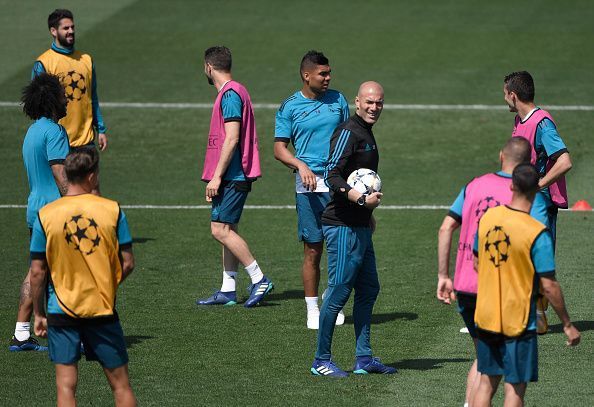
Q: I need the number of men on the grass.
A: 9